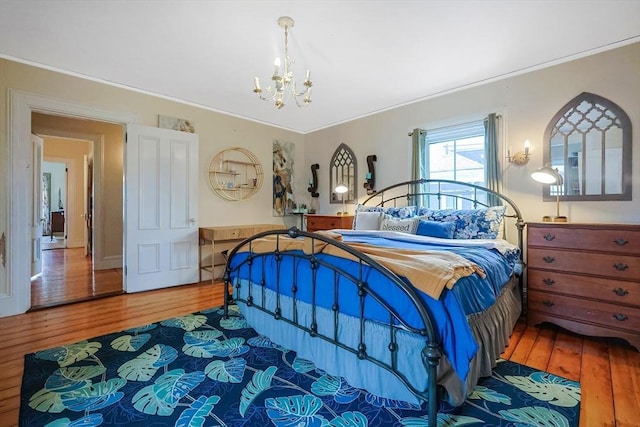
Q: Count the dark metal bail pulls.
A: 8